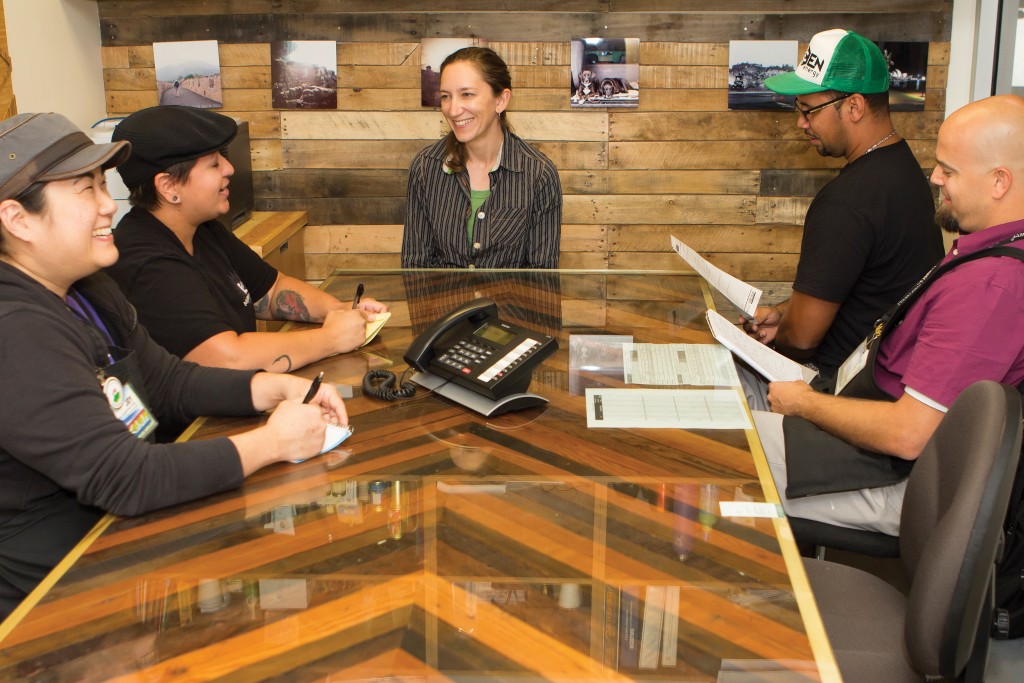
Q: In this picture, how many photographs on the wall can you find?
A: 6